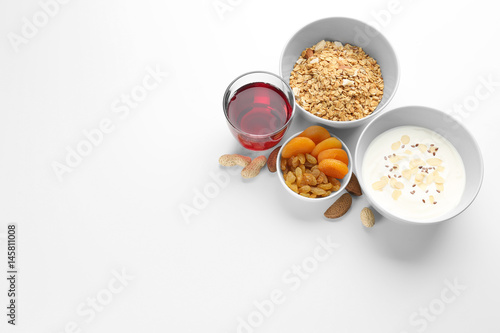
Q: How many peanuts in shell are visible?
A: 3